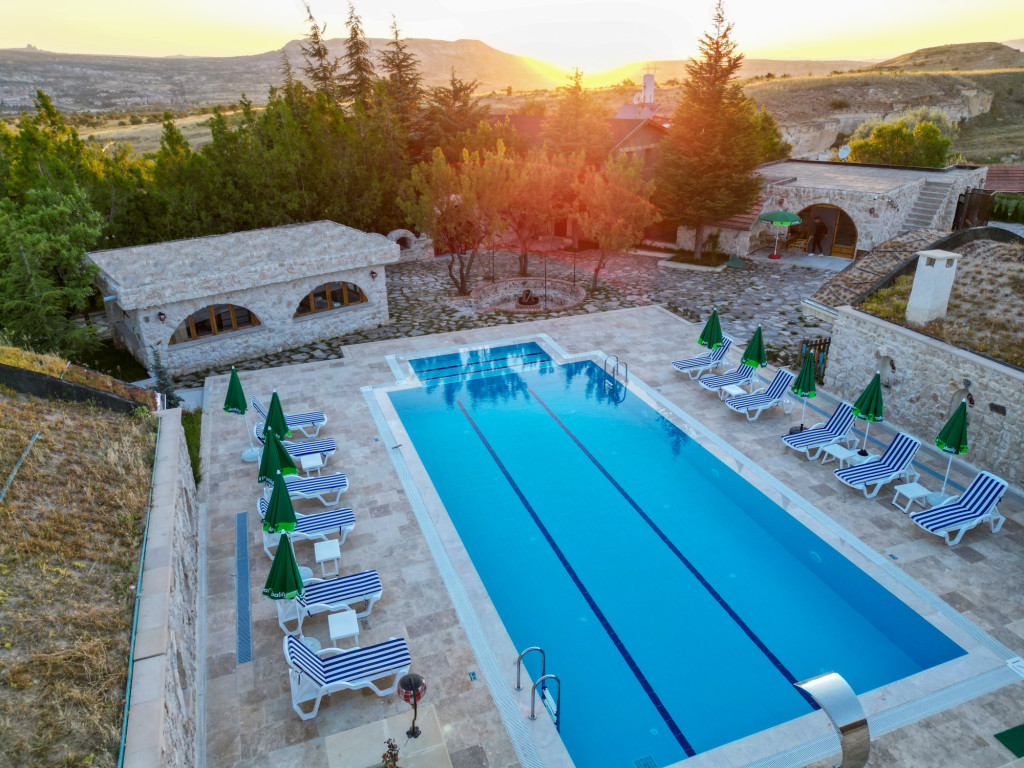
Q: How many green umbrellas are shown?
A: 11